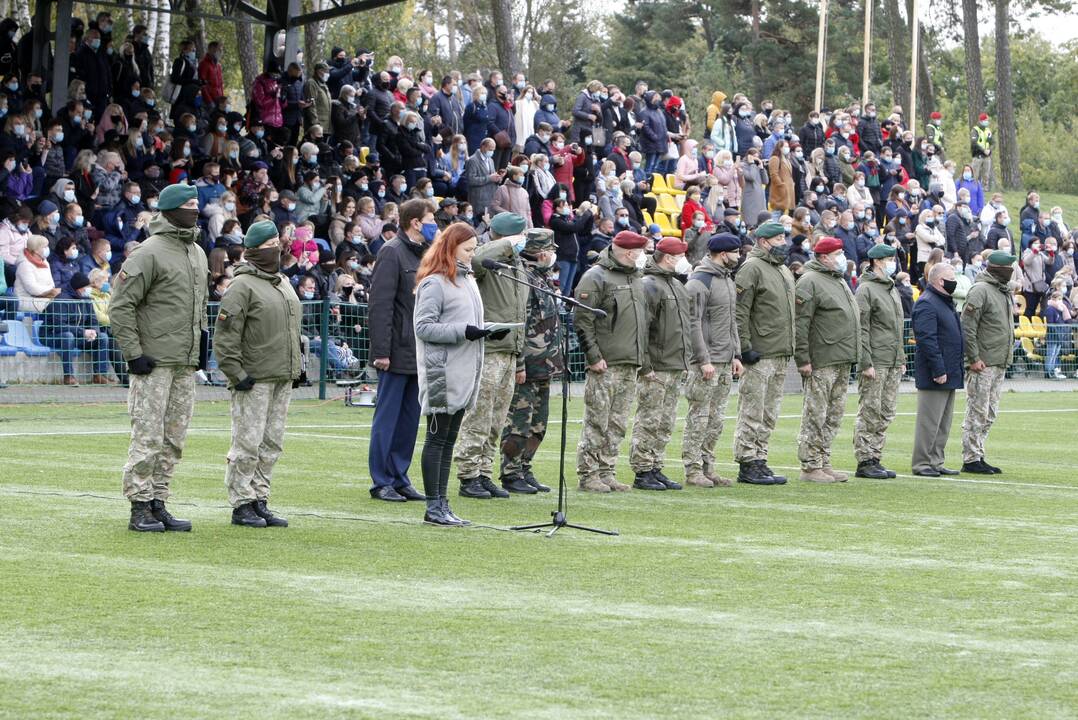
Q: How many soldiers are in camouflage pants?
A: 11